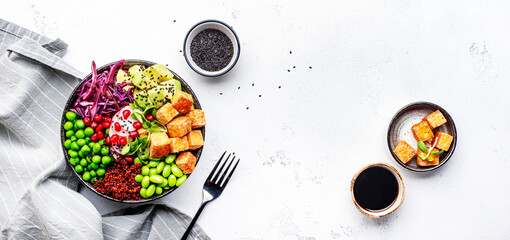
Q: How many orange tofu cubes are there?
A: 13